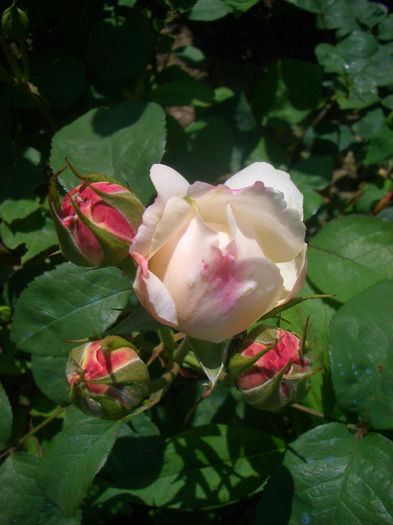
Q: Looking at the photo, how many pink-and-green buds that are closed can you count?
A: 3